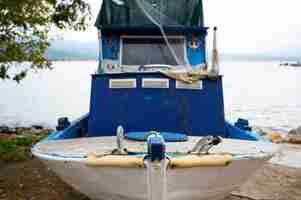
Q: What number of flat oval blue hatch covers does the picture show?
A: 1